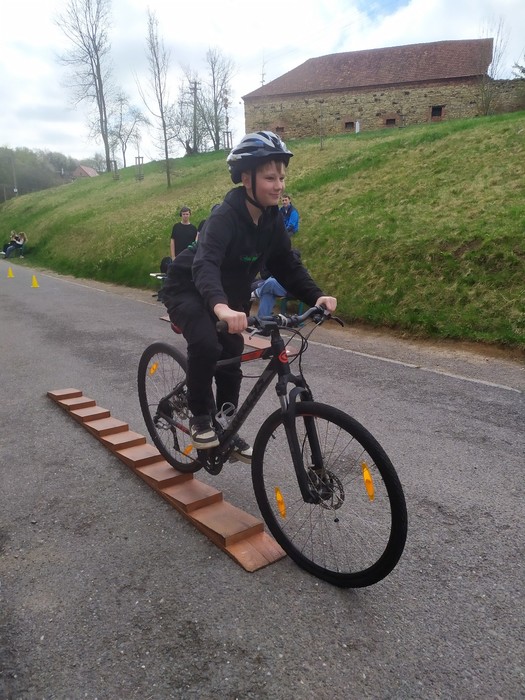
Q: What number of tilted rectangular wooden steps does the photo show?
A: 9